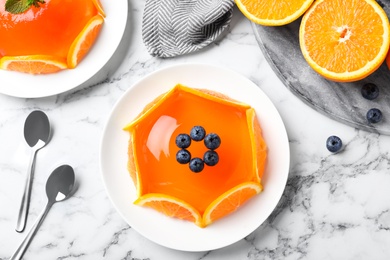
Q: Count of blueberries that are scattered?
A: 3